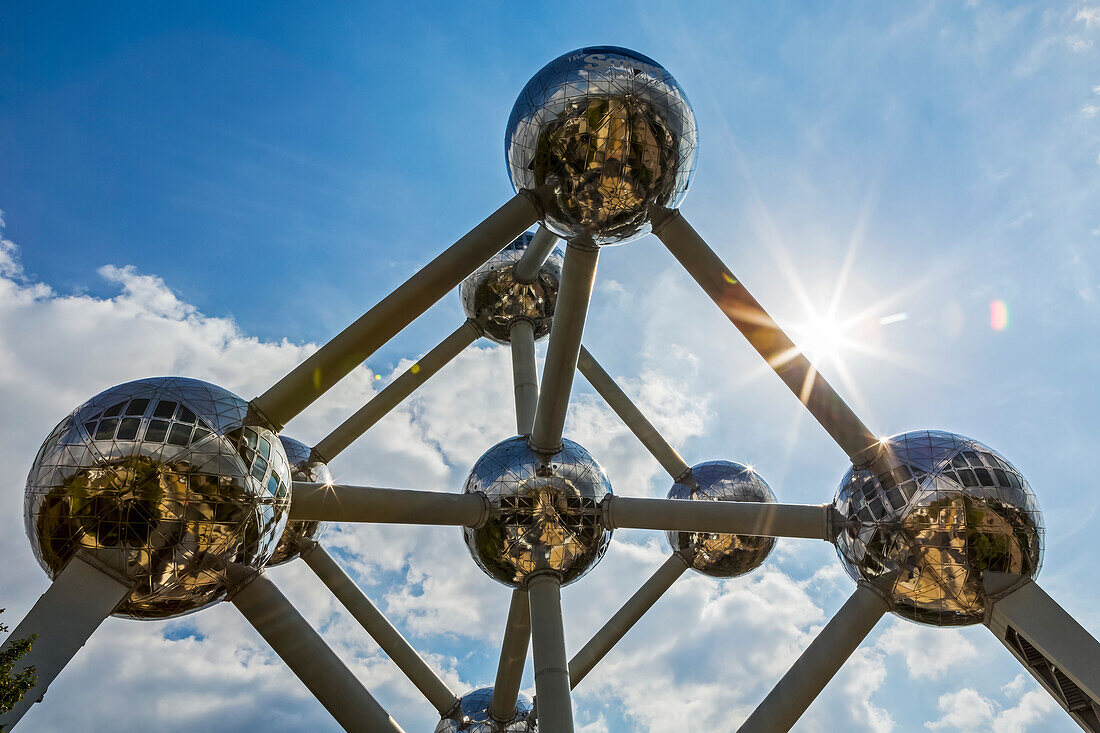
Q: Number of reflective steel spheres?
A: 8